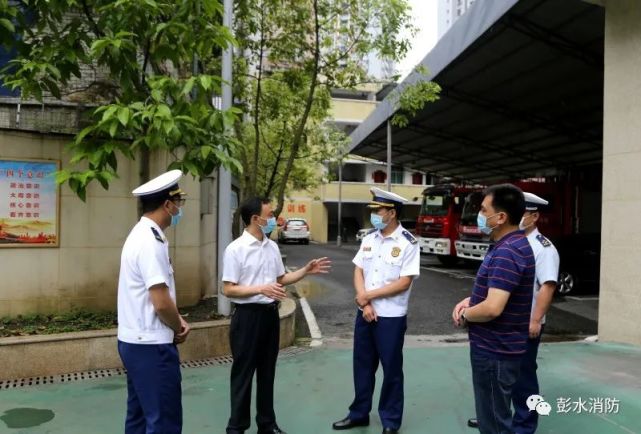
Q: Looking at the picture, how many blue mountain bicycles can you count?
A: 0